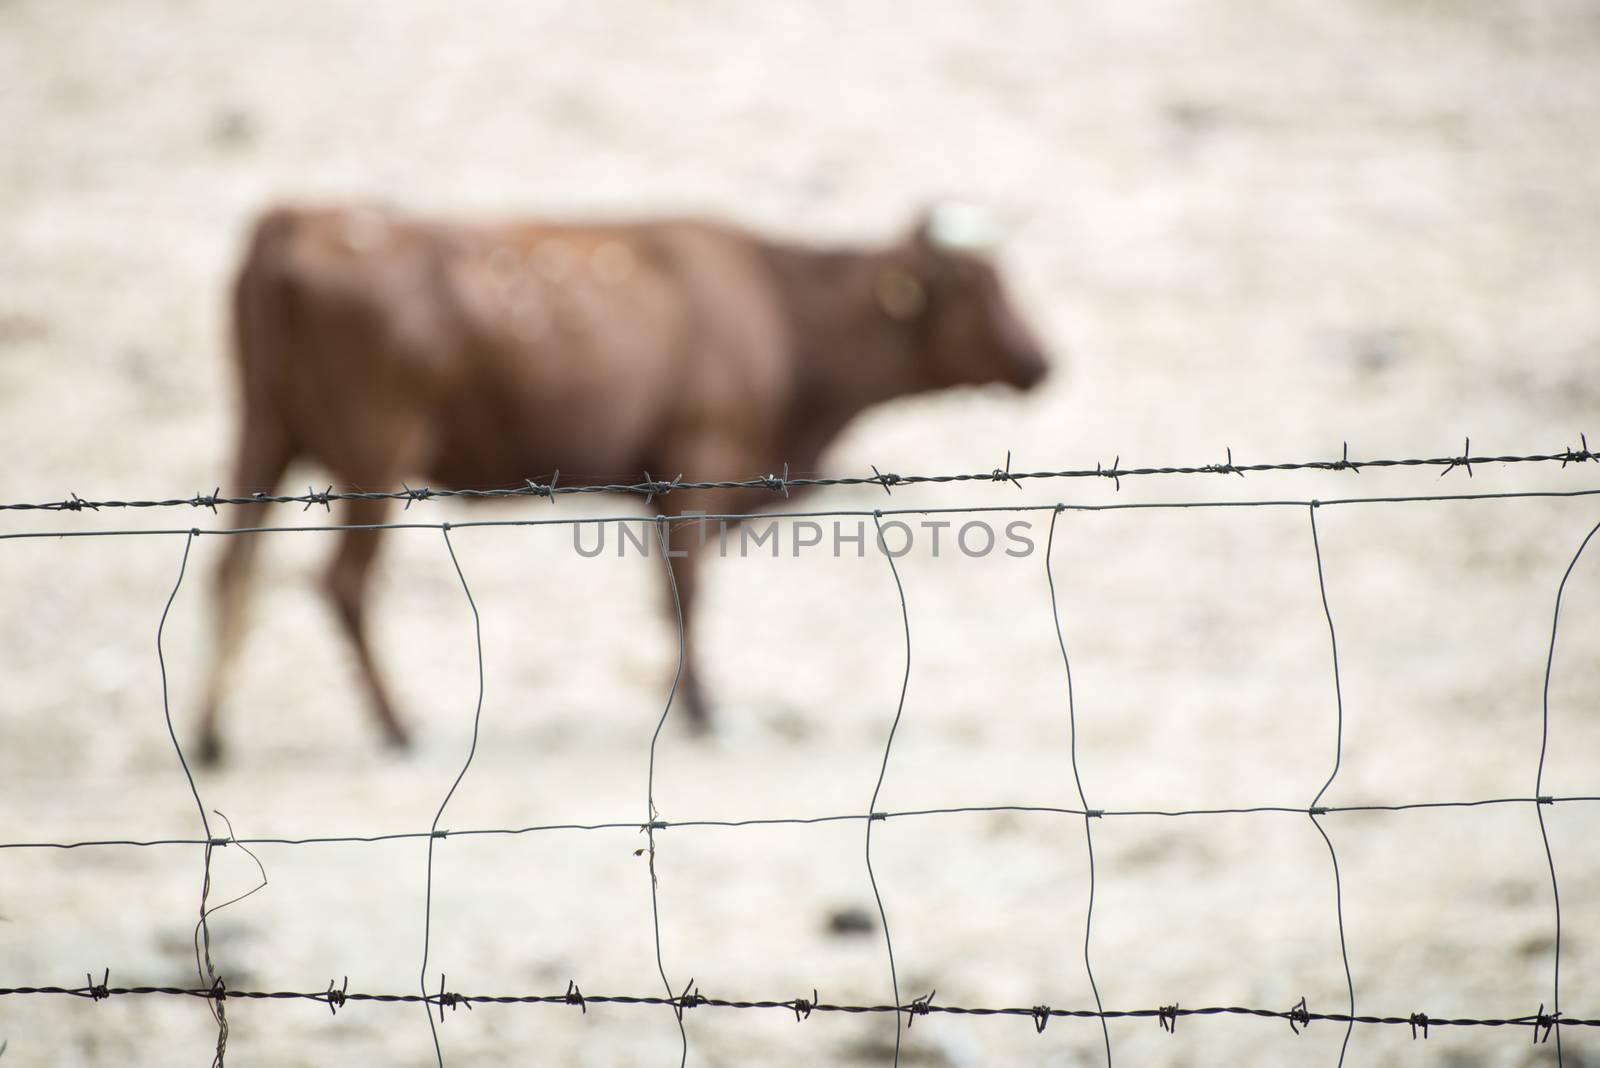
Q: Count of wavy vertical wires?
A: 7